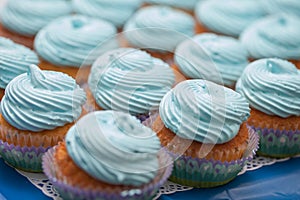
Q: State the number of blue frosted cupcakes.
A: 15